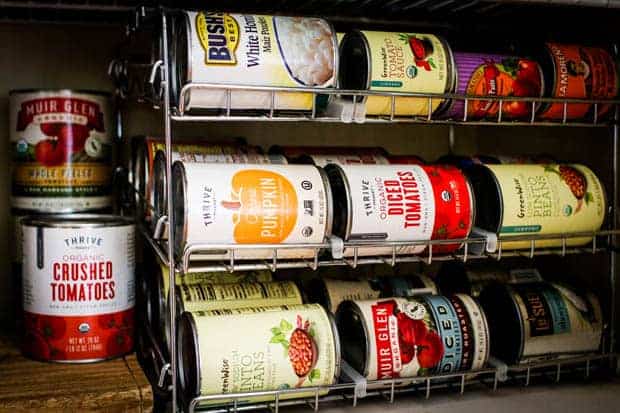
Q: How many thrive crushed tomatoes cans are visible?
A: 1